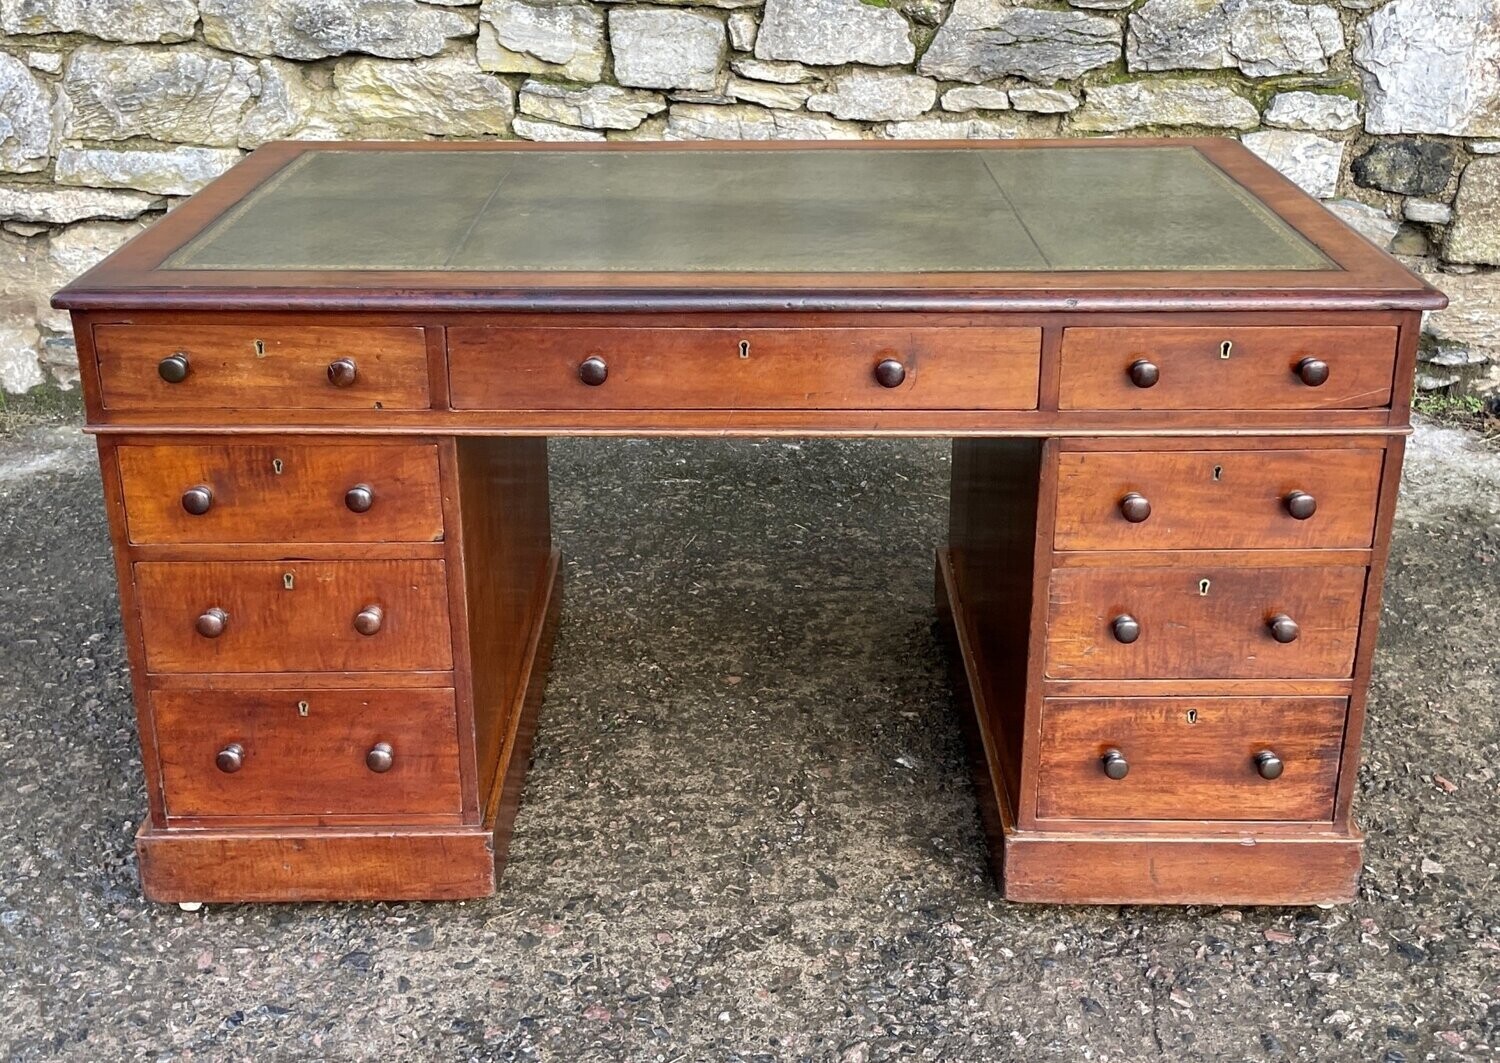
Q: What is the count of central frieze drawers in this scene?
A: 1